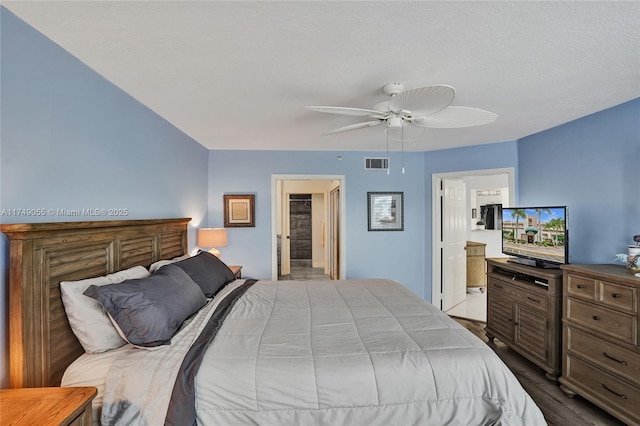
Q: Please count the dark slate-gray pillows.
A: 2